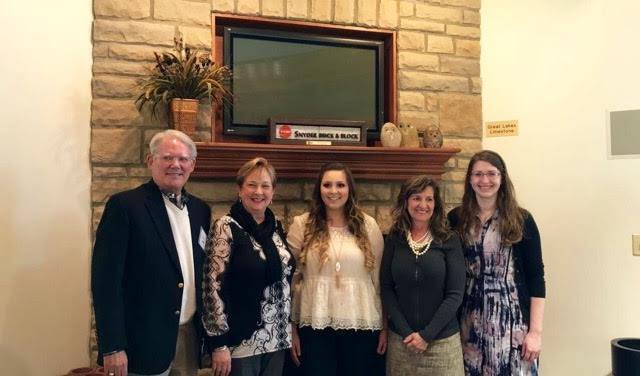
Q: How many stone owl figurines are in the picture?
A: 3